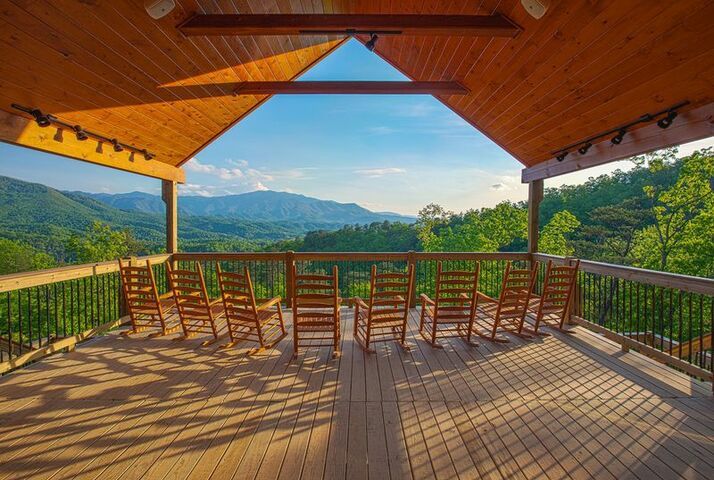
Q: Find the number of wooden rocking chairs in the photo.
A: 8